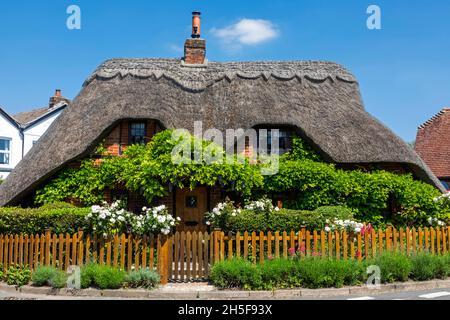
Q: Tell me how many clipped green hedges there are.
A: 2